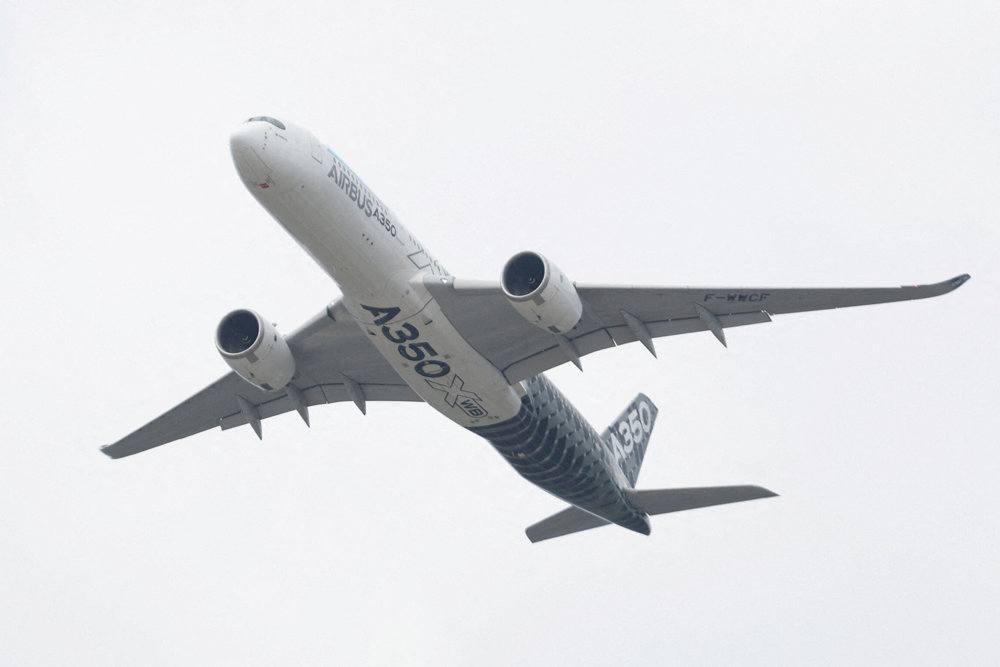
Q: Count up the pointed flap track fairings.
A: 6